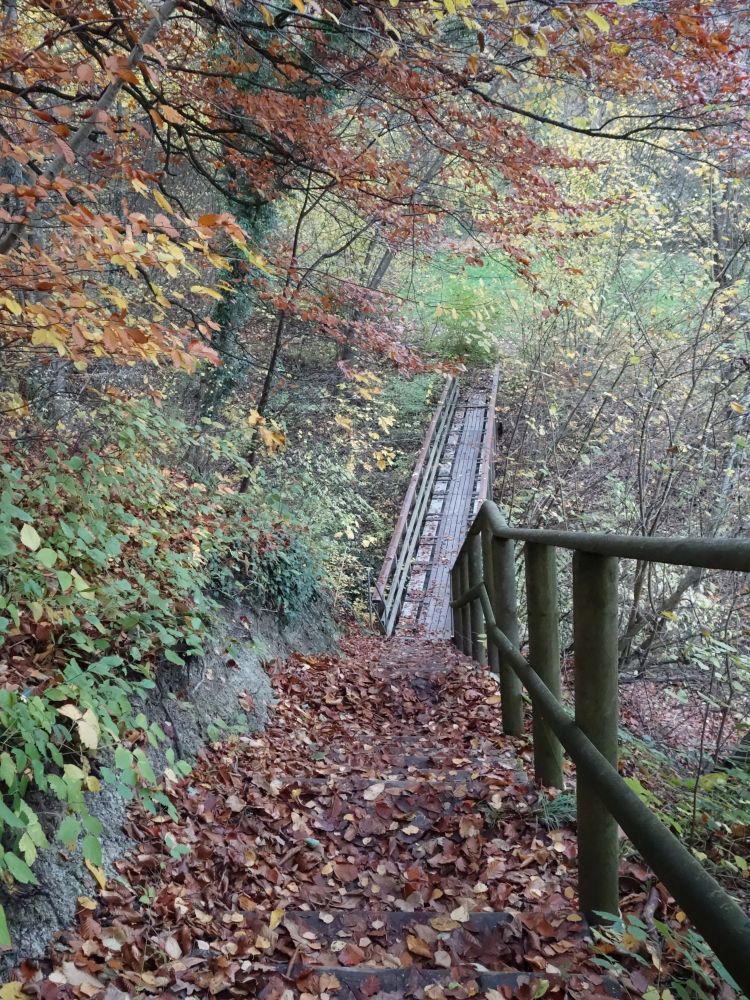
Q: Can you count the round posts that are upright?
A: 7